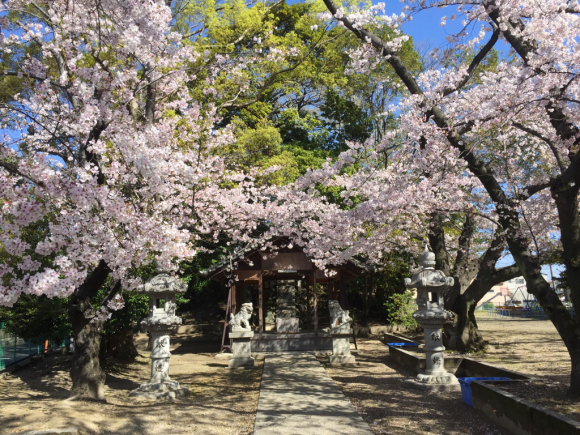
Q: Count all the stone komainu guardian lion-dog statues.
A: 2